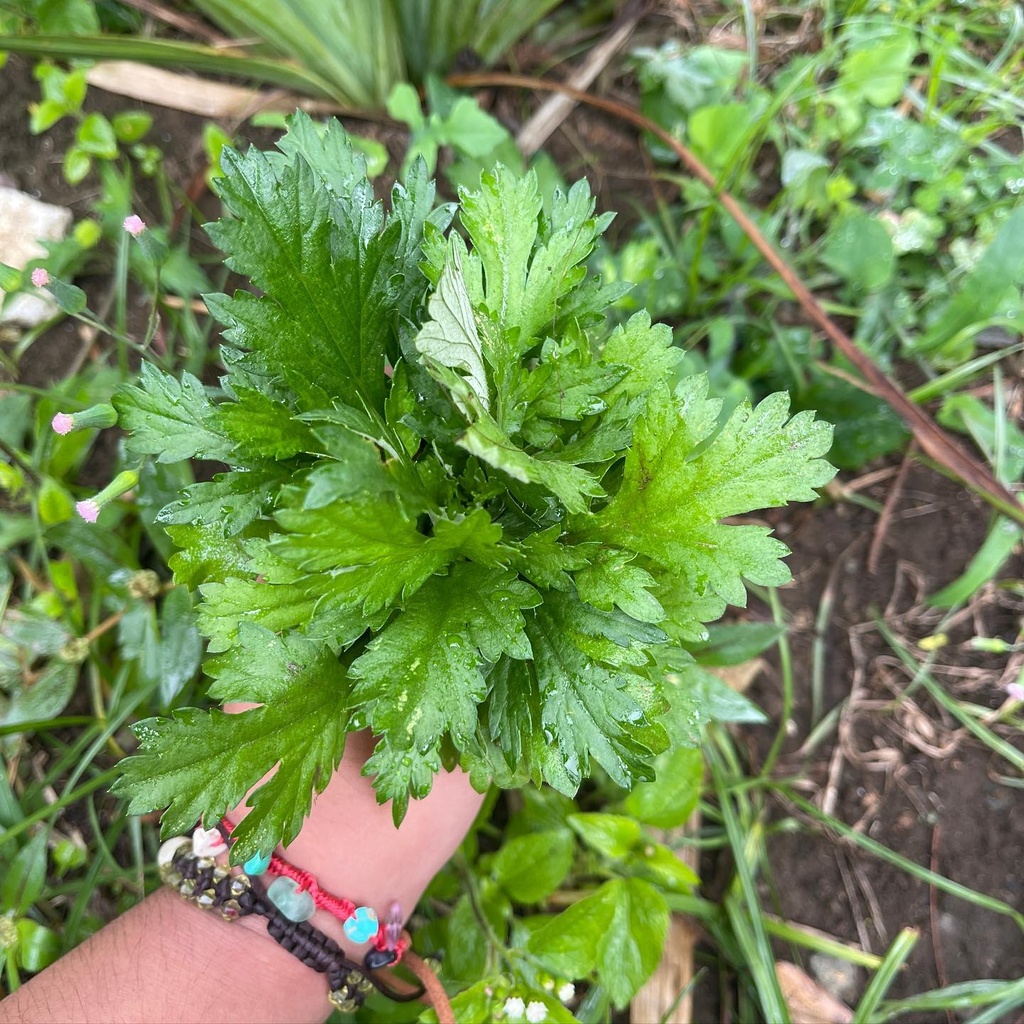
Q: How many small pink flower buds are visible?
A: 4